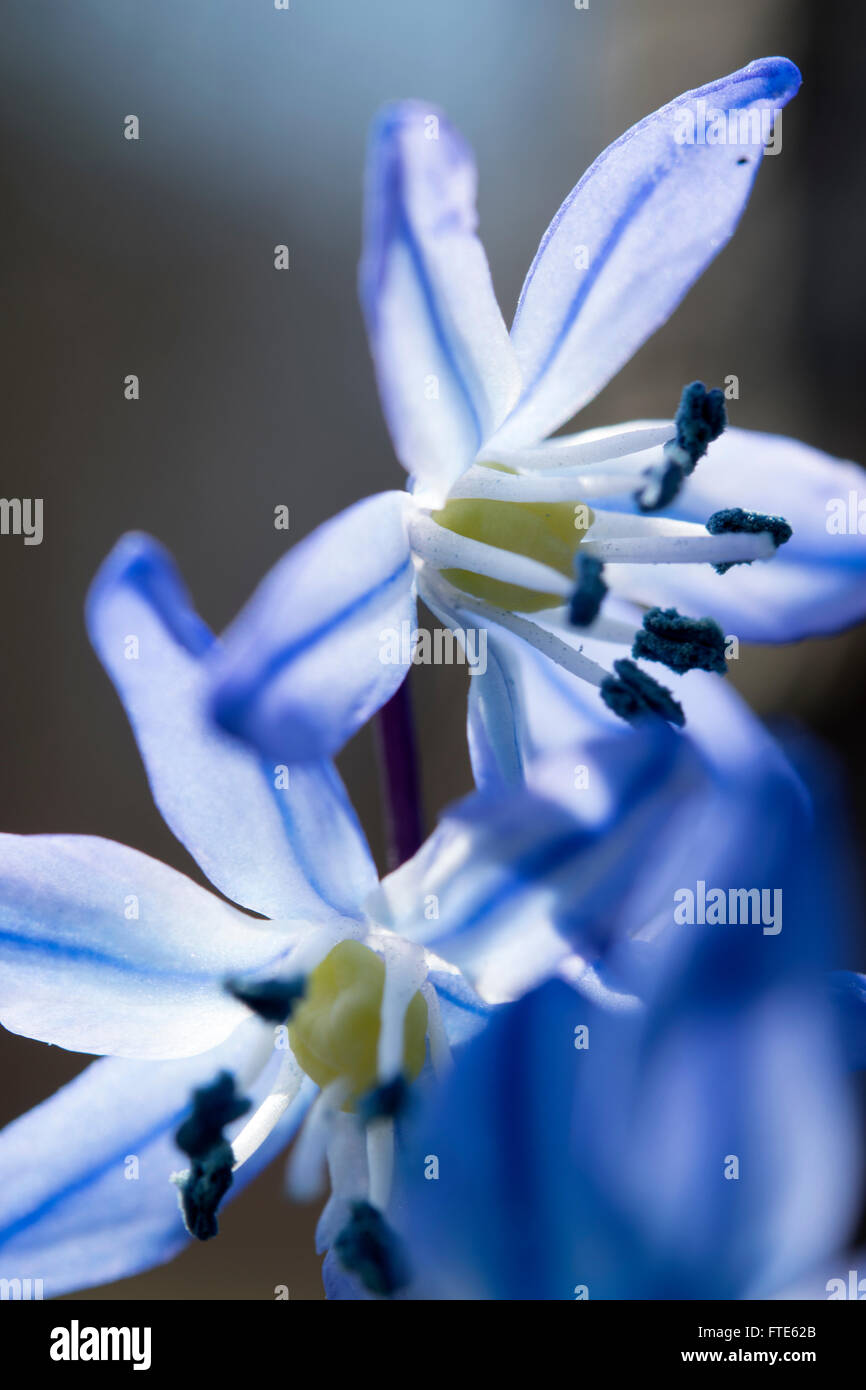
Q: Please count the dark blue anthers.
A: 11